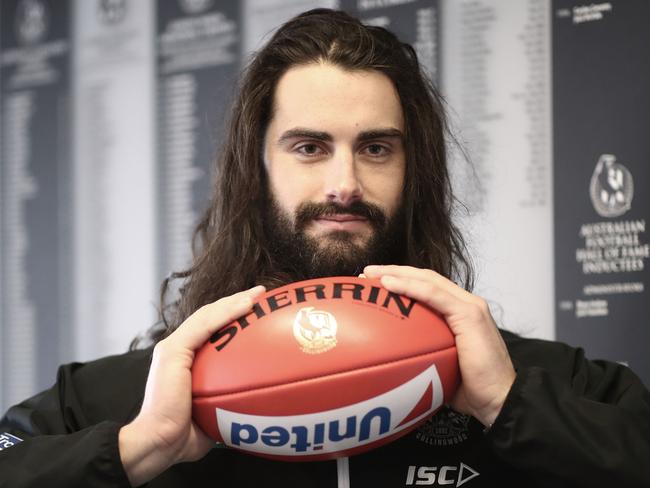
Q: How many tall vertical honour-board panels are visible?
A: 7